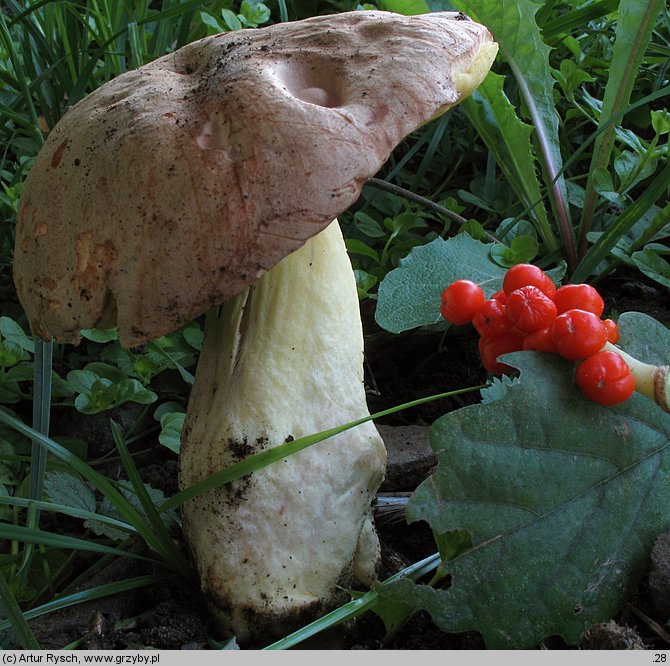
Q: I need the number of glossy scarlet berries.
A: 11